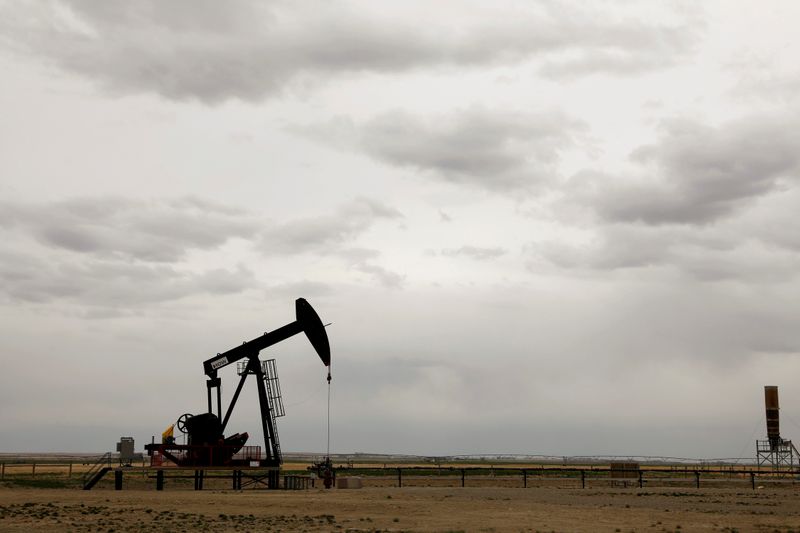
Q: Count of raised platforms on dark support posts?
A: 1